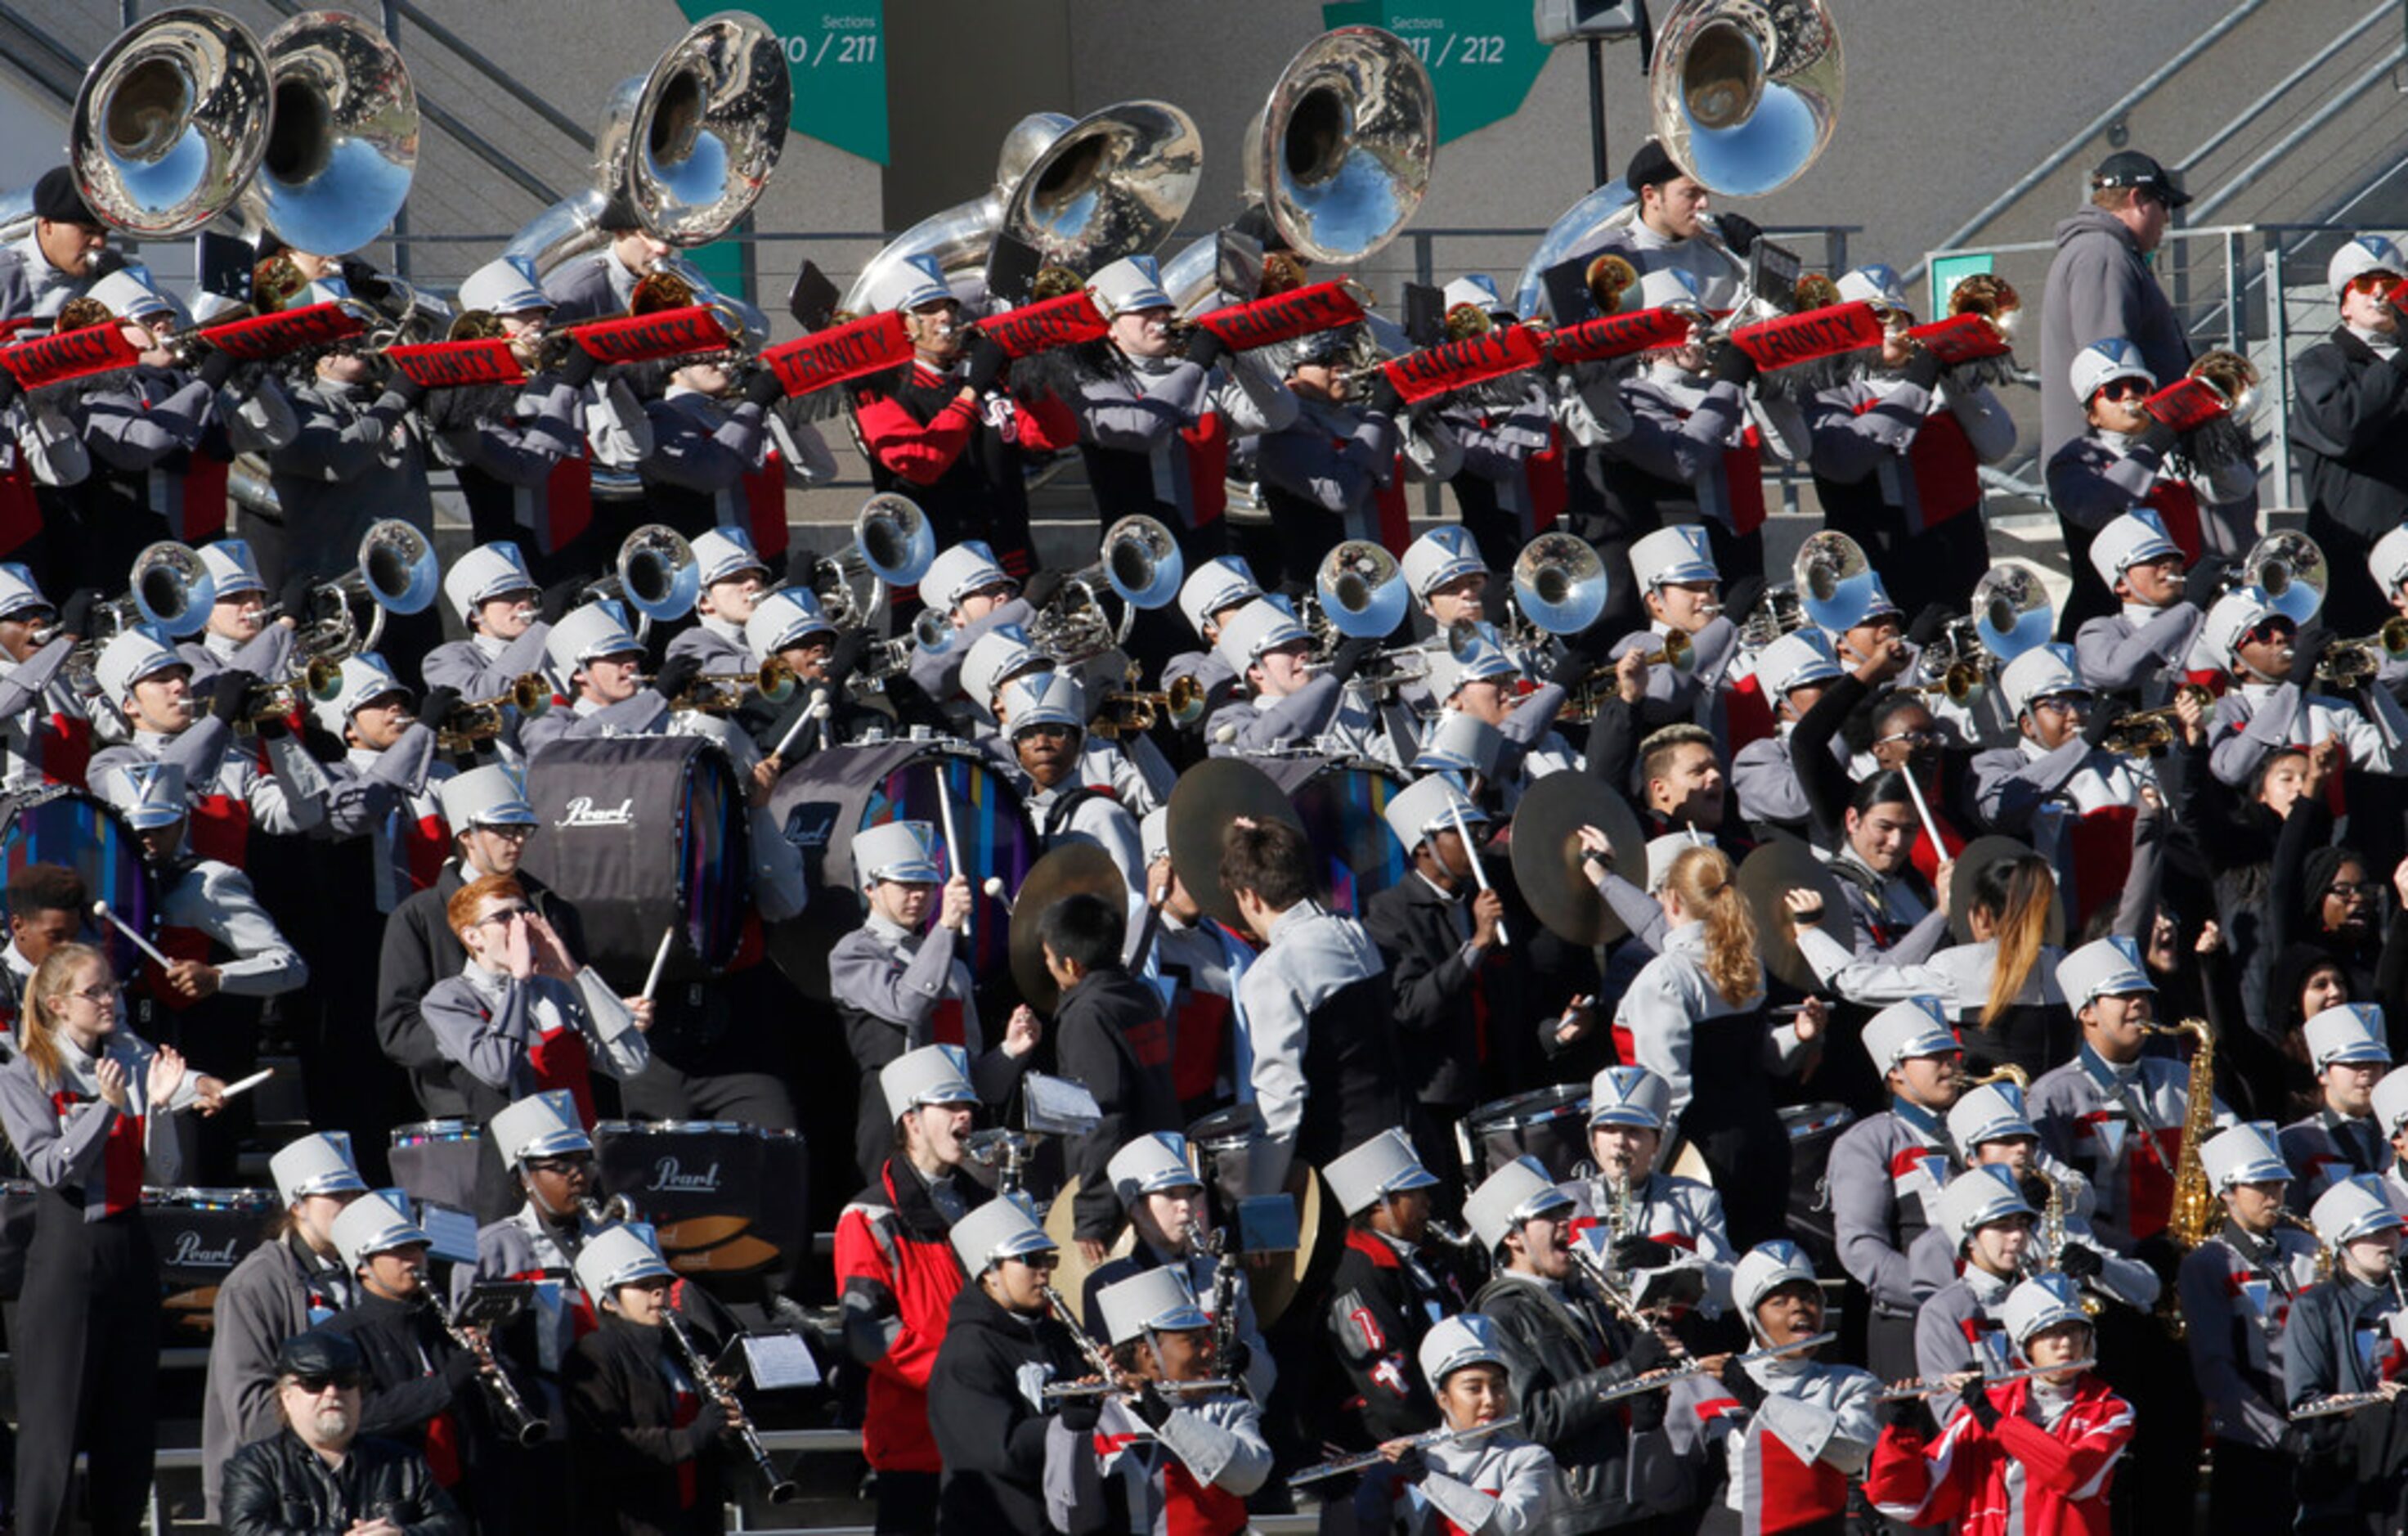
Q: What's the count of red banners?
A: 12